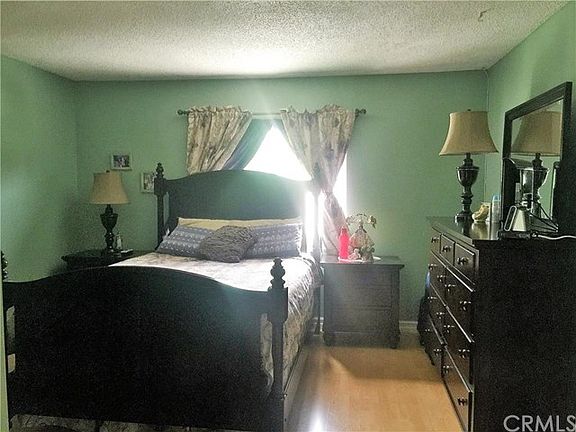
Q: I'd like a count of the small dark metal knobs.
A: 15